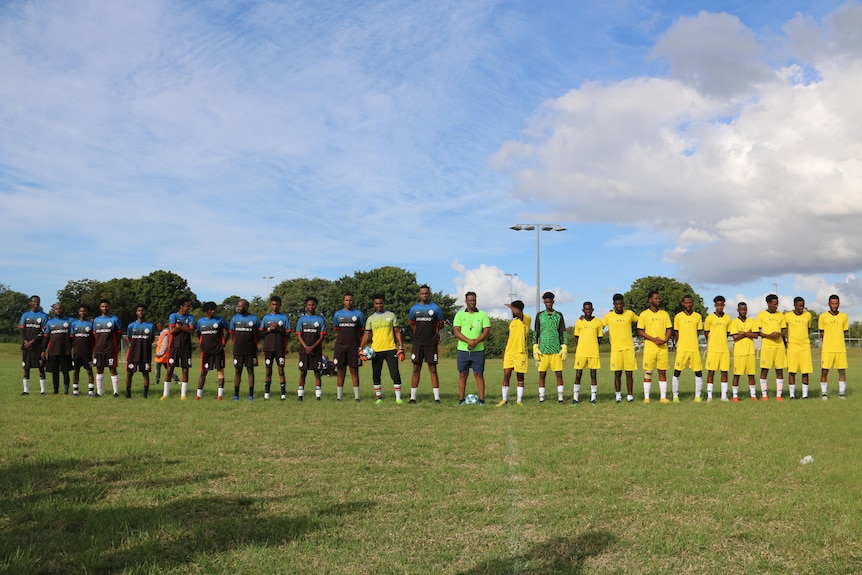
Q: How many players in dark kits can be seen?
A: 12